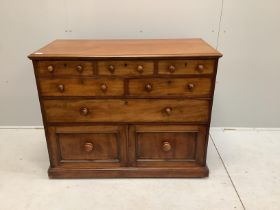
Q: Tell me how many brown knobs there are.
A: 14